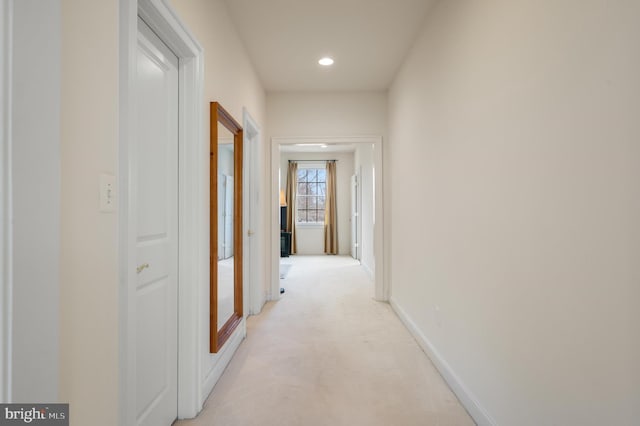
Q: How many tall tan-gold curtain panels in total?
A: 2